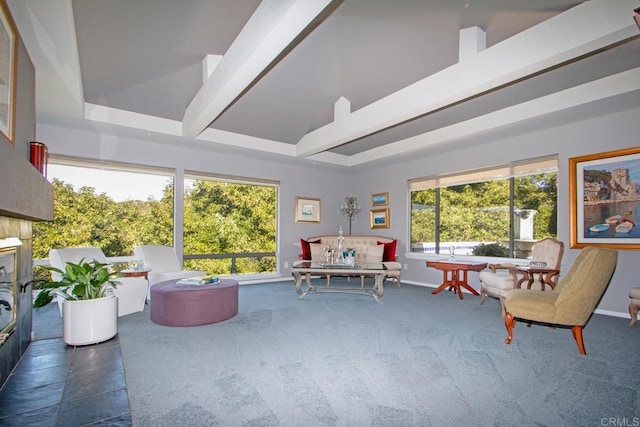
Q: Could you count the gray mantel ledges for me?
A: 1